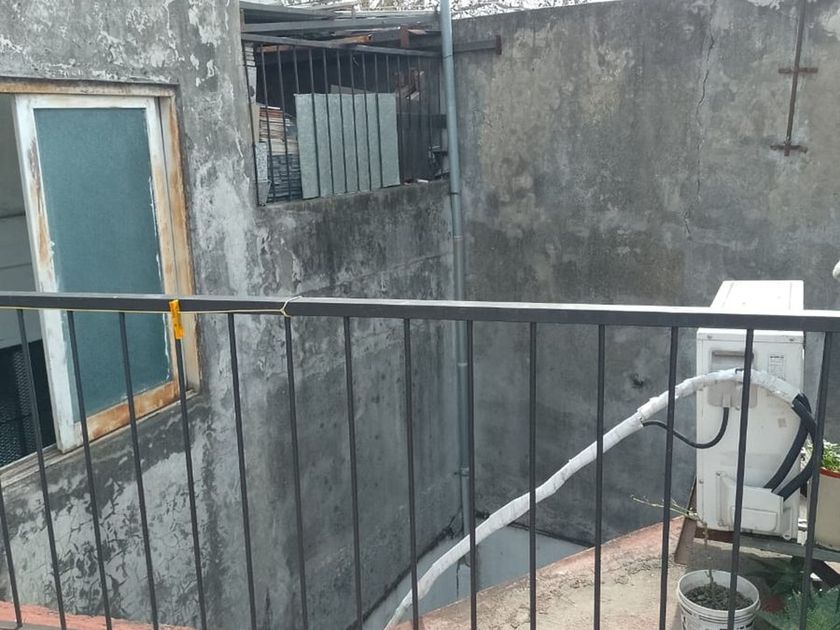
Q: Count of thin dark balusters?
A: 15